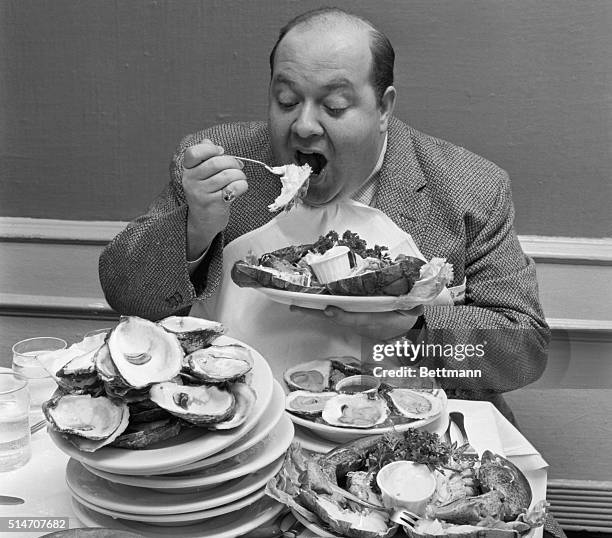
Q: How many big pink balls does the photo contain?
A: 0